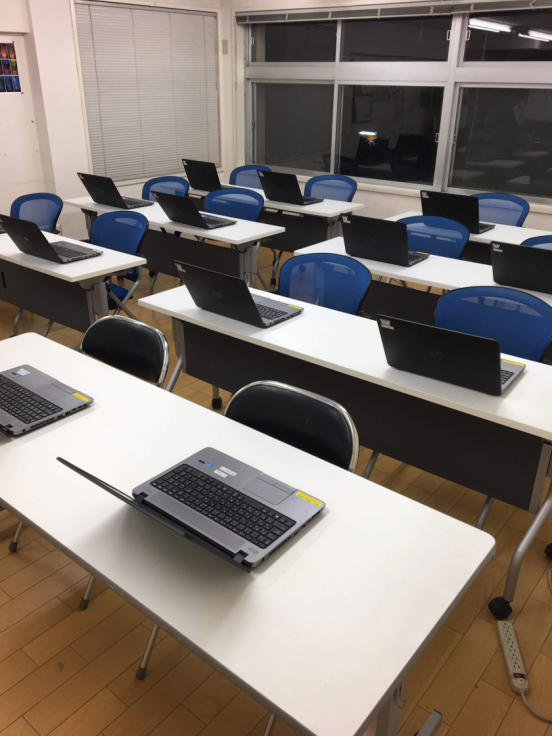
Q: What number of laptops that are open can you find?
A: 12